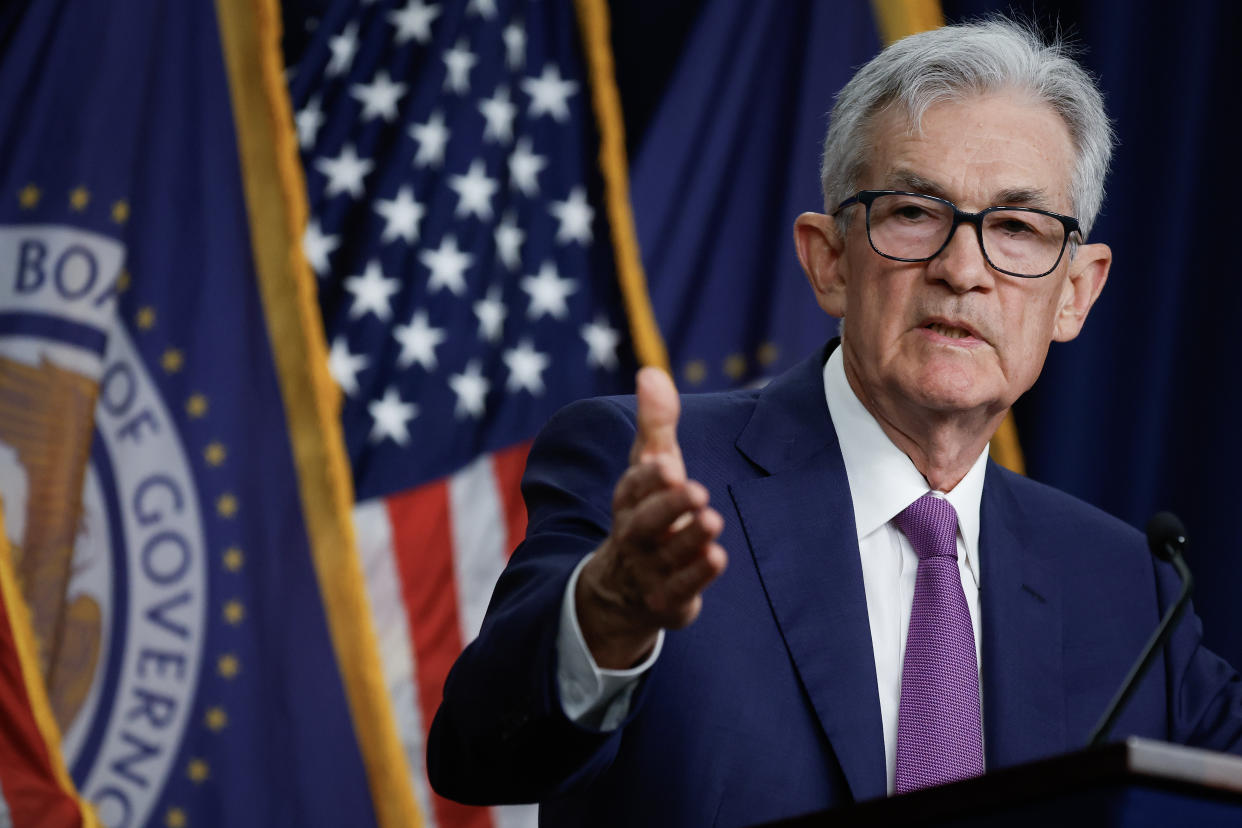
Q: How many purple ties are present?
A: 1